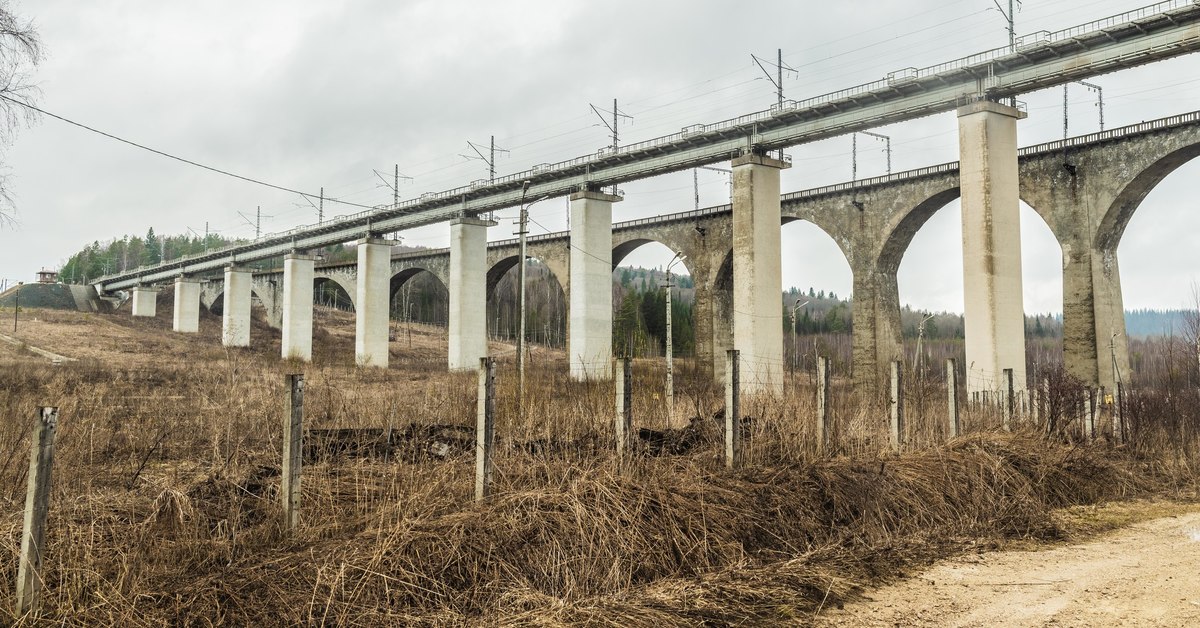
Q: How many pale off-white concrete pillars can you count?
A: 9